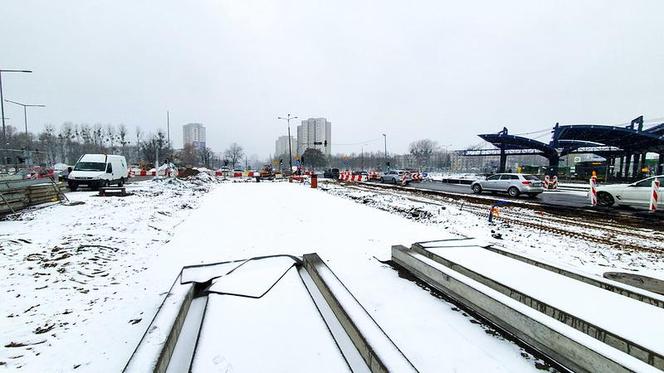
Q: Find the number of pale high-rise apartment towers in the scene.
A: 3